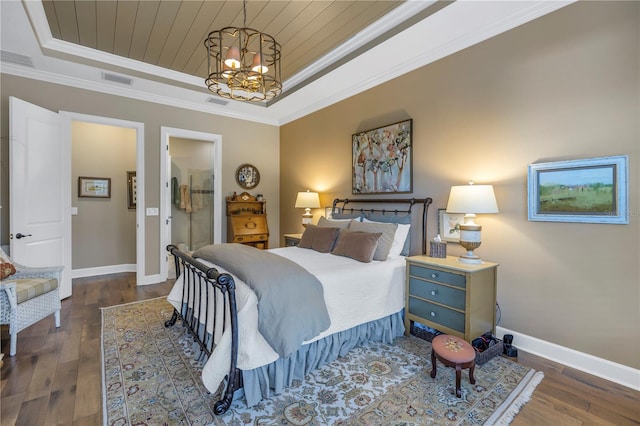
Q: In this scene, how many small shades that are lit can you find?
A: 4